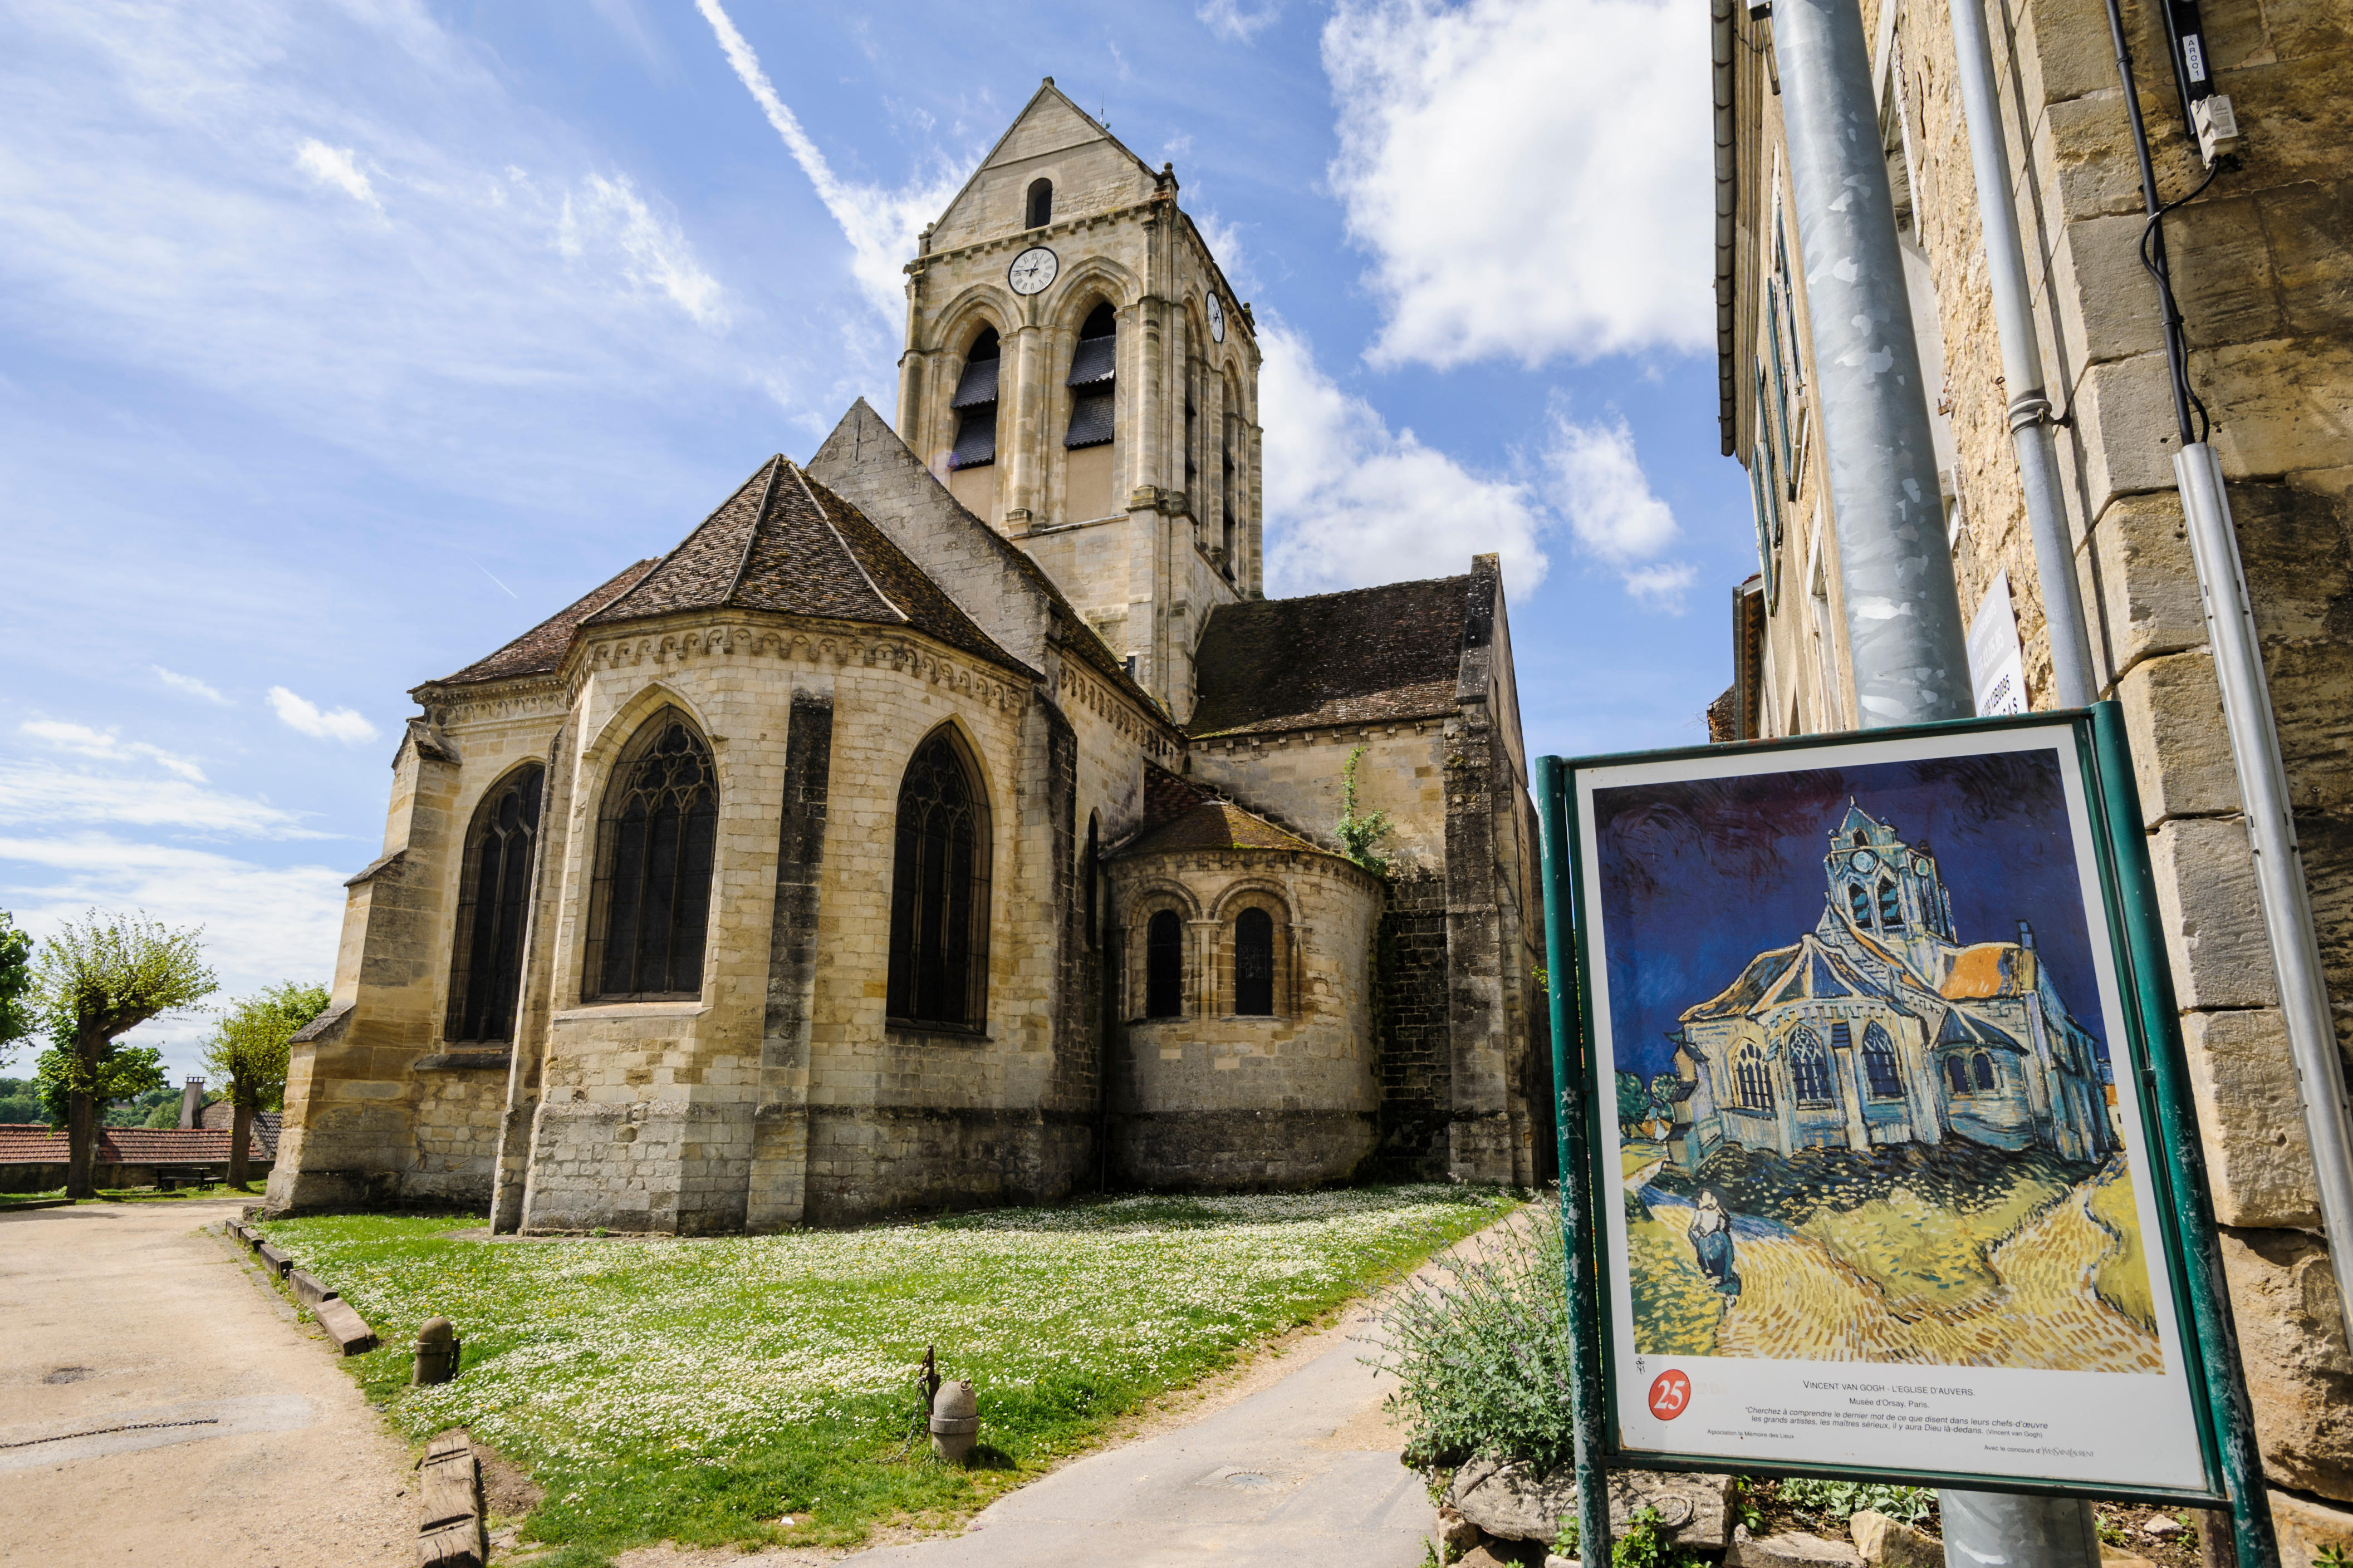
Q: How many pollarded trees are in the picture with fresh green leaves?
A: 2